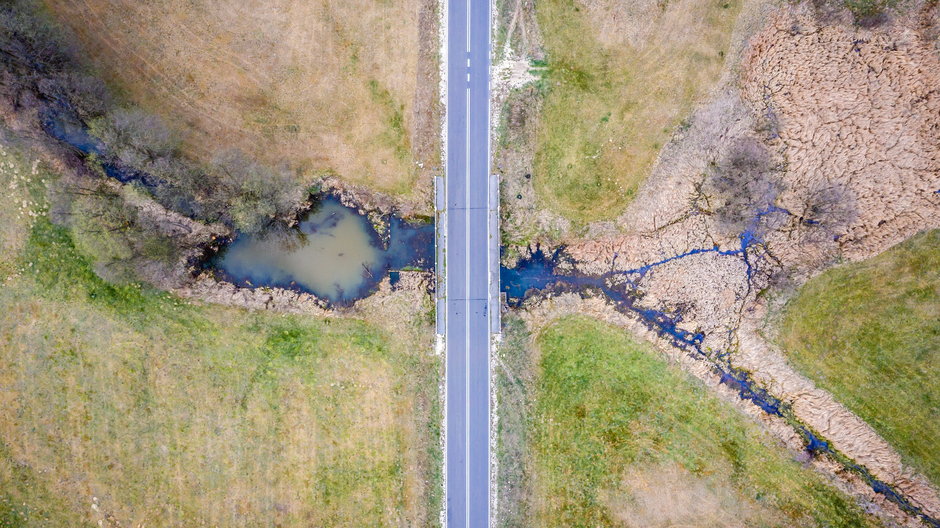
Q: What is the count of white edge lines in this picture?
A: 2